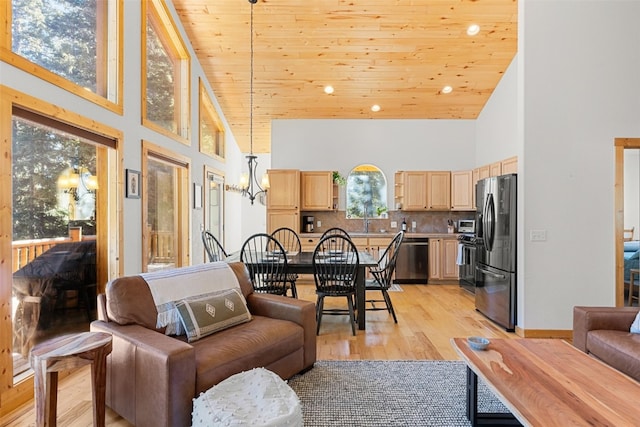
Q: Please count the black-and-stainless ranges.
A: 1